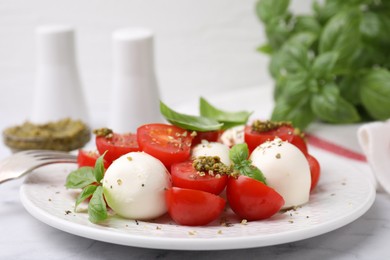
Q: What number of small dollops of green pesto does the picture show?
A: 3